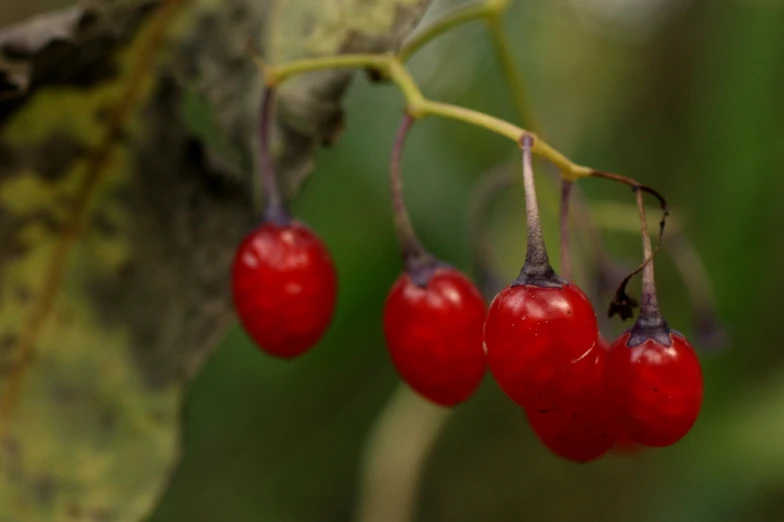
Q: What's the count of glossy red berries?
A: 5